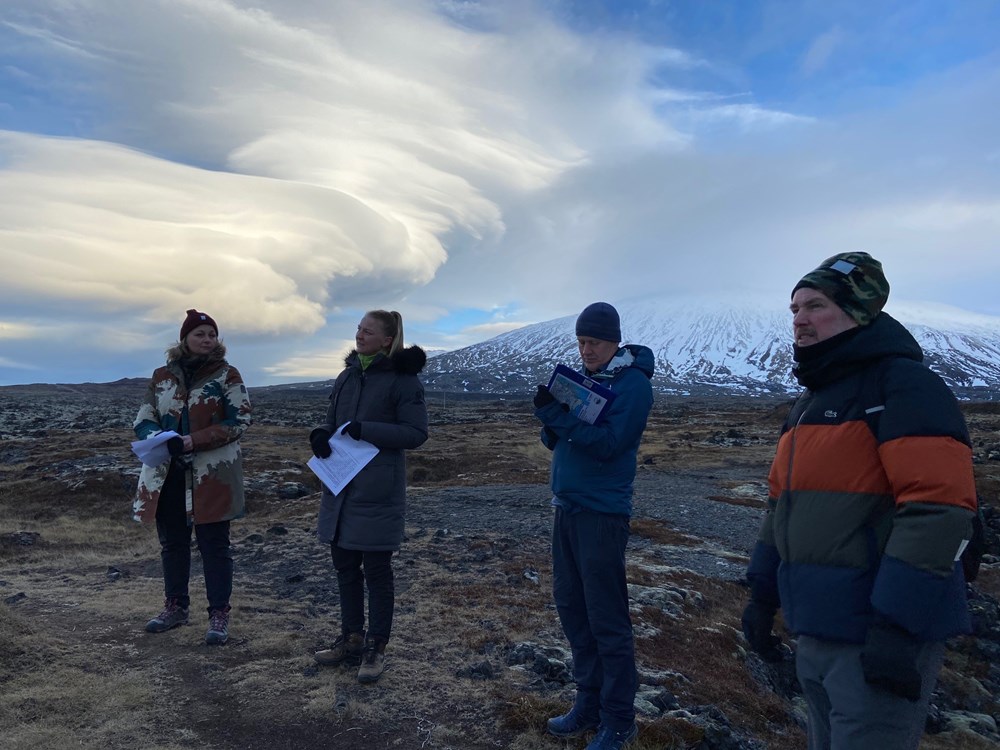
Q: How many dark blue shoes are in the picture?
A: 2